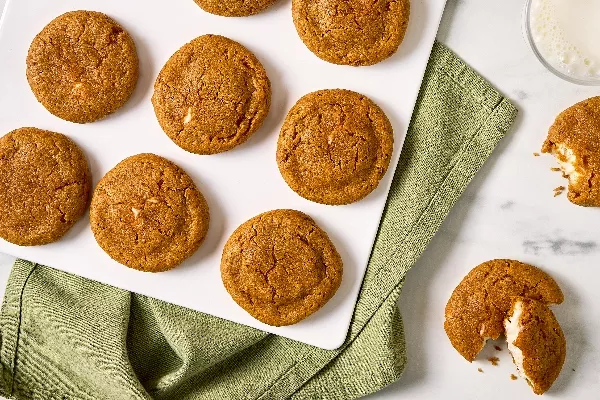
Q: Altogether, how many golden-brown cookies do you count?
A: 10